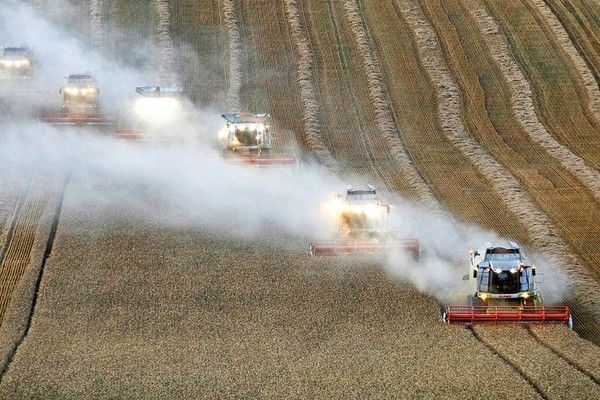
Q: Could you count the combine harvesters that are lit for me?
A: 6